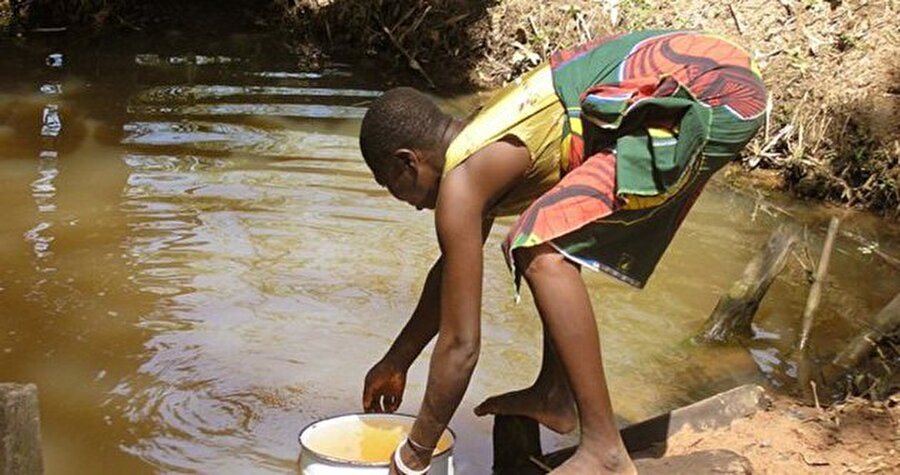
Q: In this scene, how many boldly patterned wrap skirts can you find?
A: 1